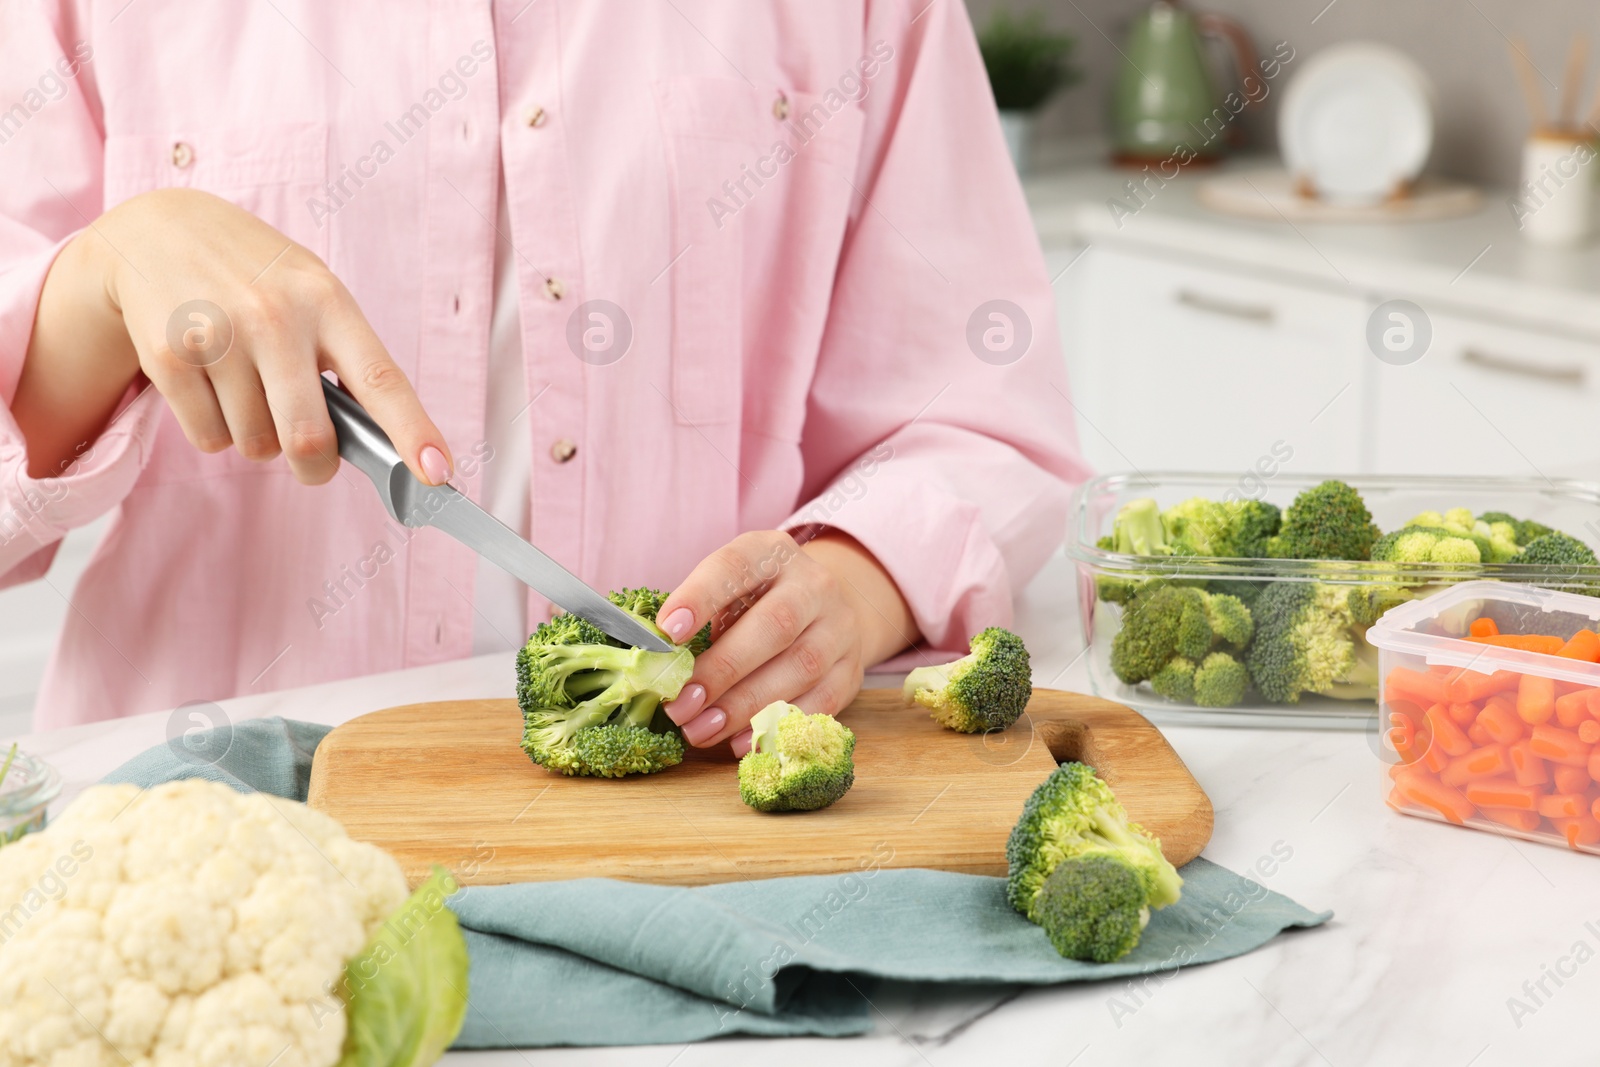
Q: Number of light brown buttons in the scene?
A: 5